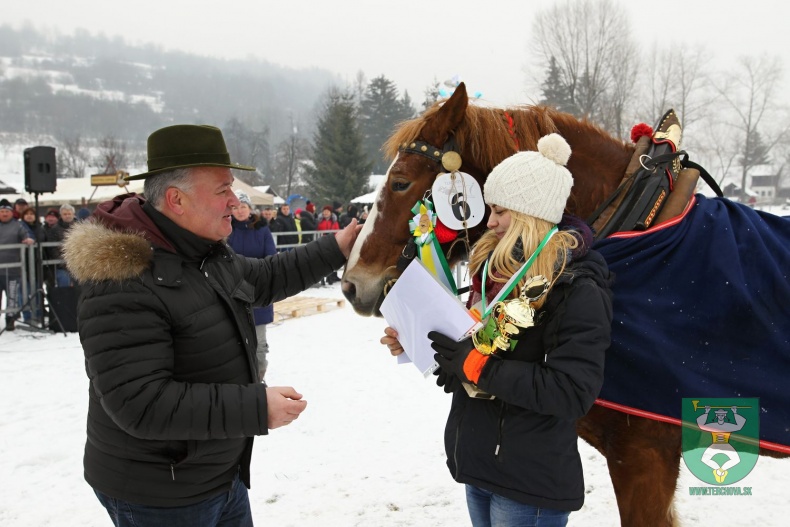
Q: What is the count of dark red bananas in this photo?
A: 0